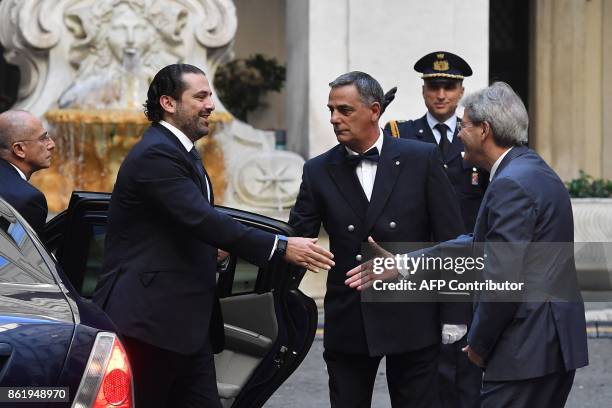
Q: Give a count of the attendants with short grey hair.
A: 1